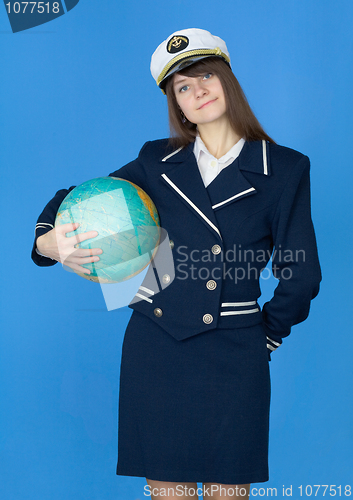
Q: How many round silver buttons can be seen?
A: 6